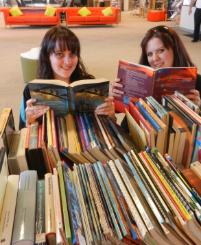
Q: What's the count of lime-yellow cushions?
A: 4